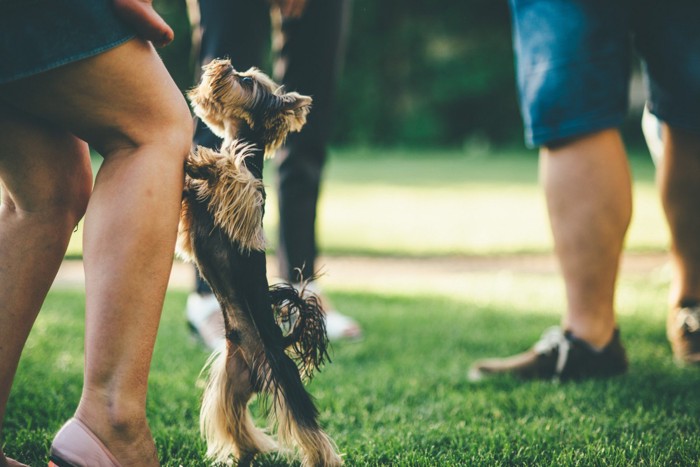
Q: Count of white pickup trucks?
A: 0